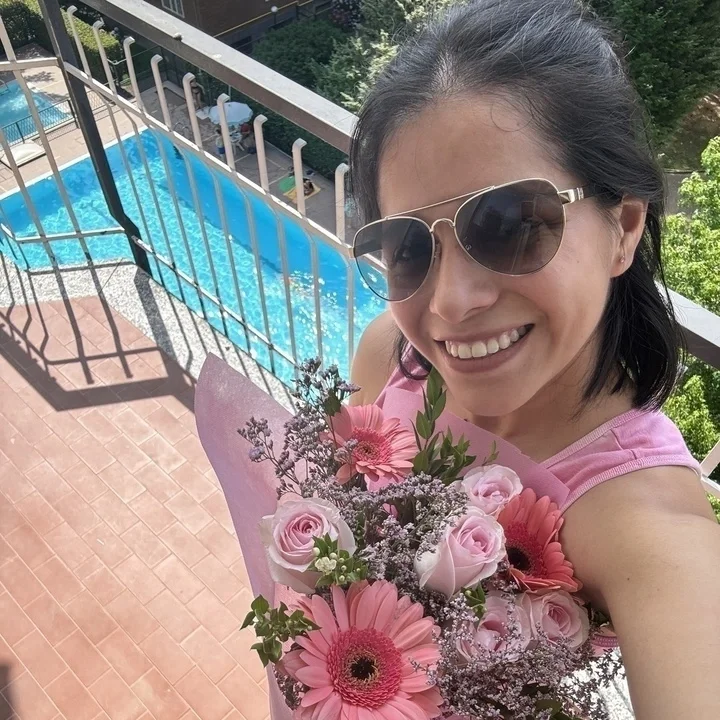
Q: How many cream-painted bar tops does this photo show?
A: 9